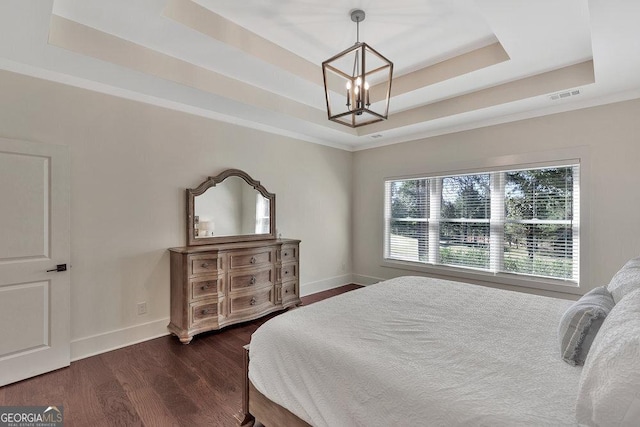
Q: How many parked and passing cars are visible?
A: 0